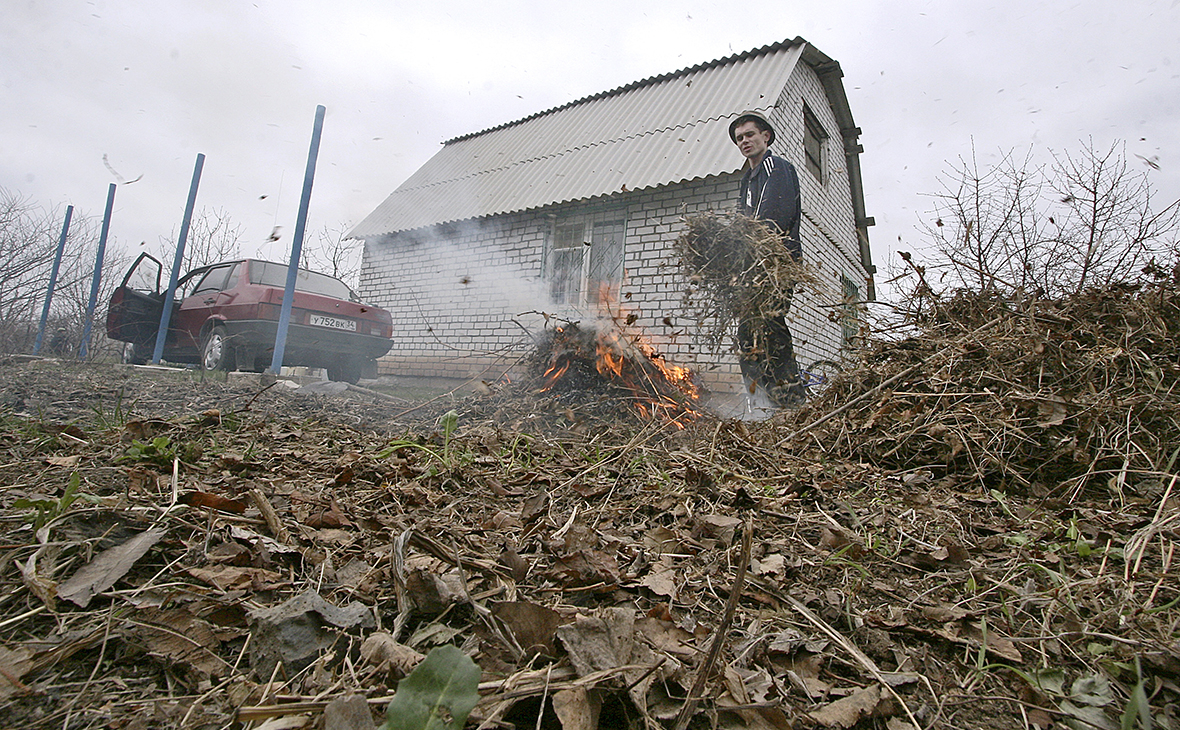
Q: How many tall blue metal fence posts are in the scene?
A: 4